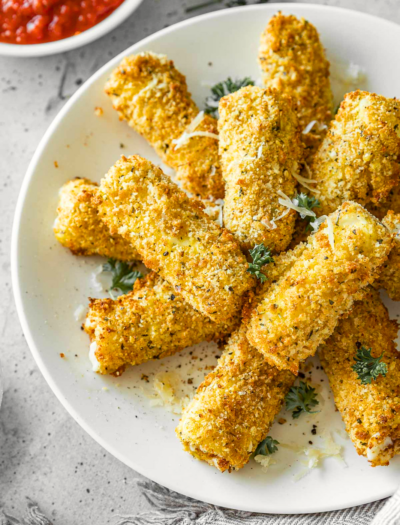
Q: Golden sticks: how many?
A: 11